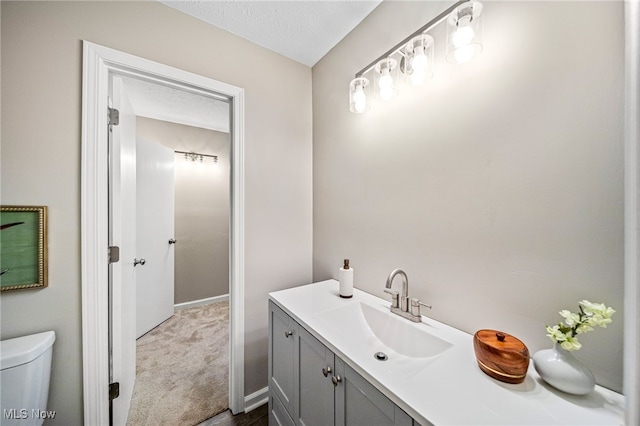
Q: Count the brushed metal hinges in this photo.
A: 3